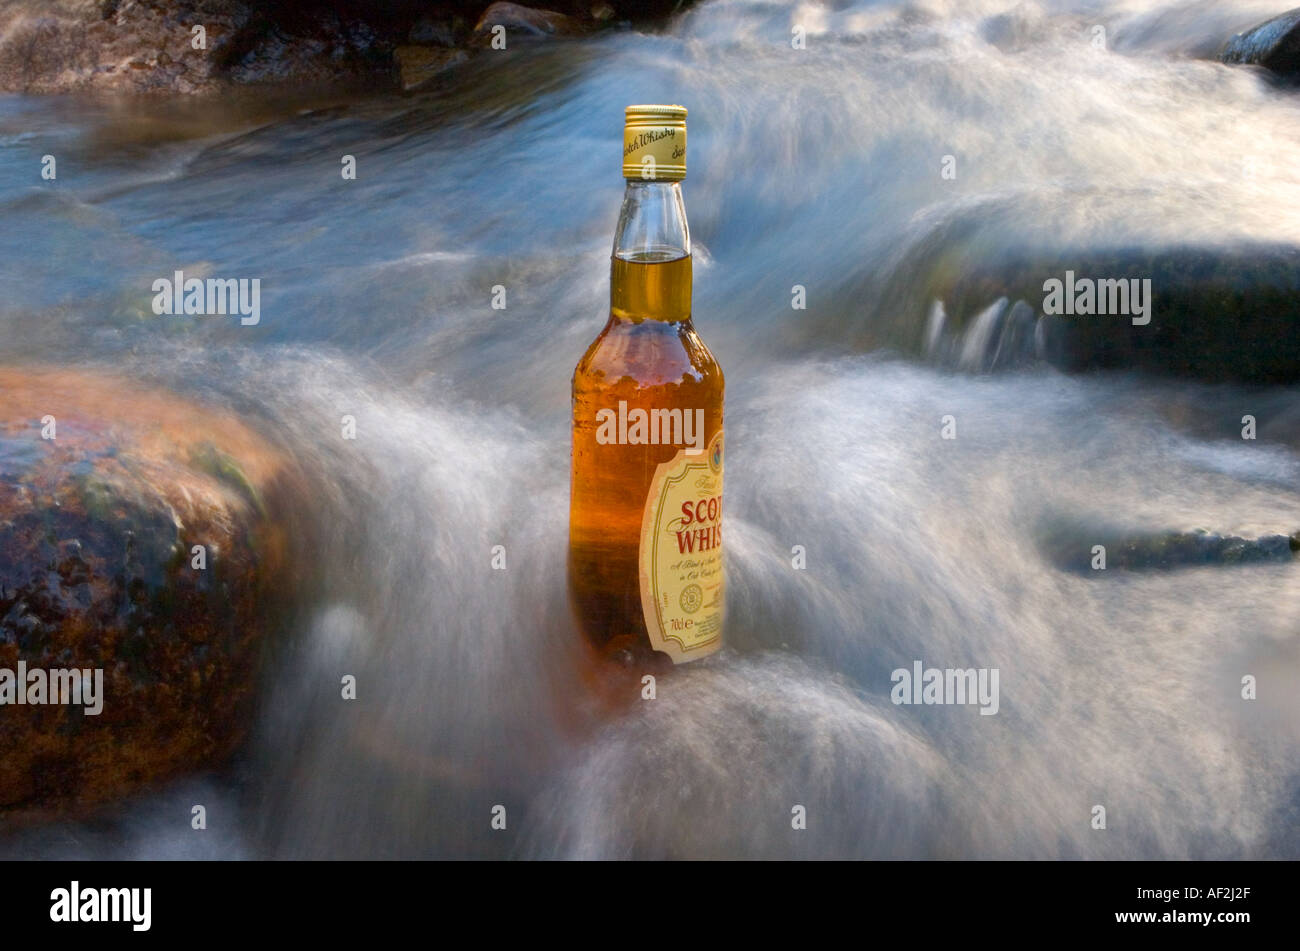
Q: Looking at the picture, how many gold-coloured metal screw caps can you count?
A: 1